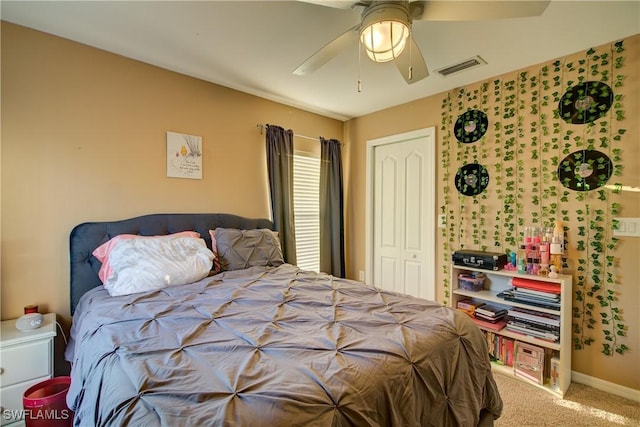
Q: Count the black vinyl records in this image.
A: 4